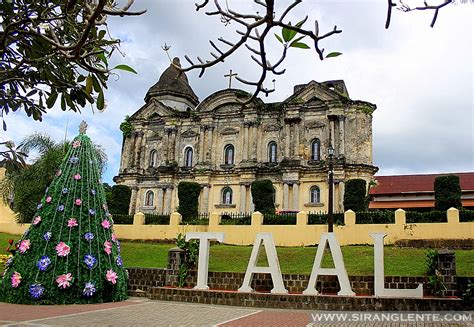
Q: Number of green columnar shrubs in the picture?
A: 5